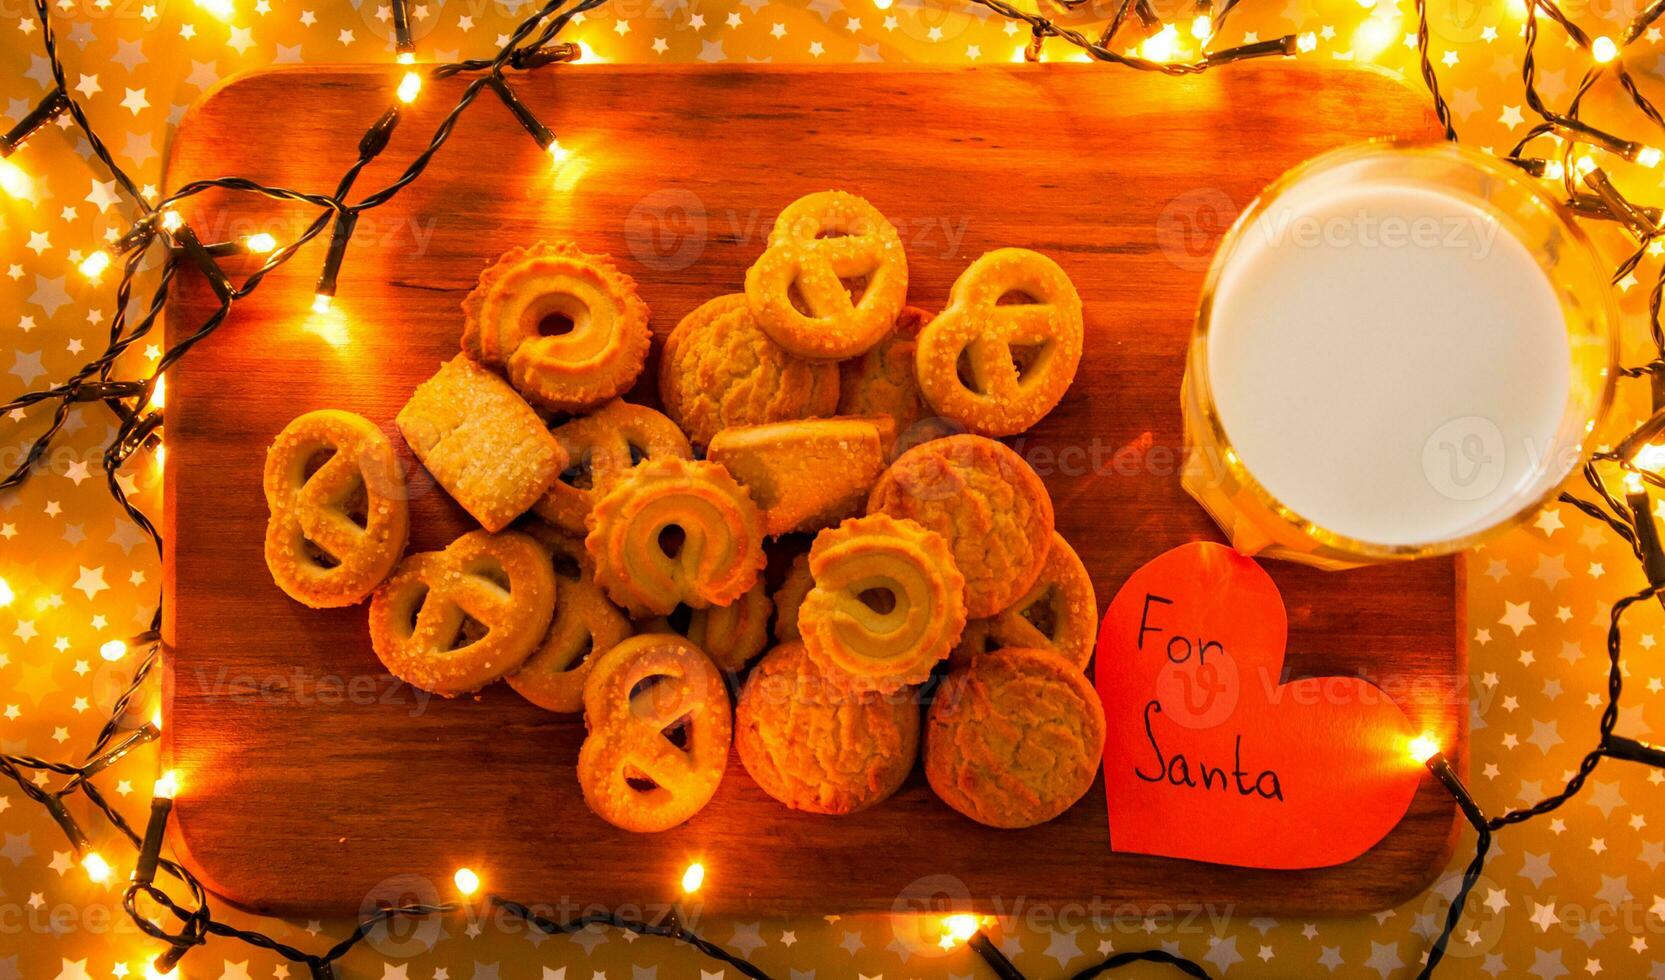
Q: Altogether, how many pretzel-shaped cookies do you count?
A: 8